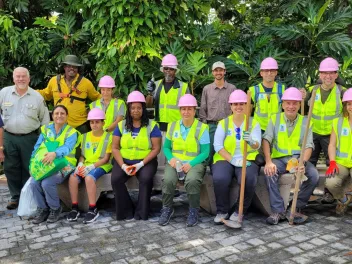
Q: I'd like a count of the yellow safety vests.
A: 11